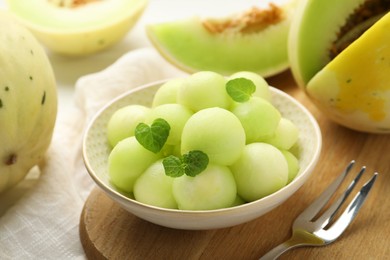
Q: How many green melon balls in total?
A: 13